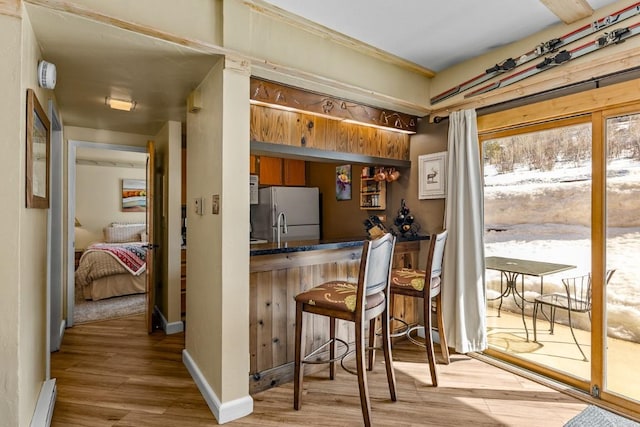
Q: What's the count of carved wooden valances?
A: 1